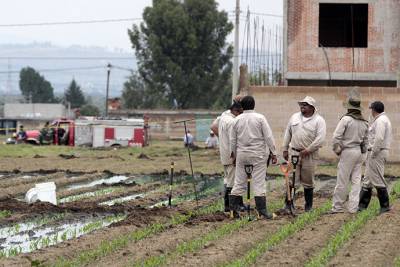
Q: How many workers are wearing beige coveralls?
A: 5